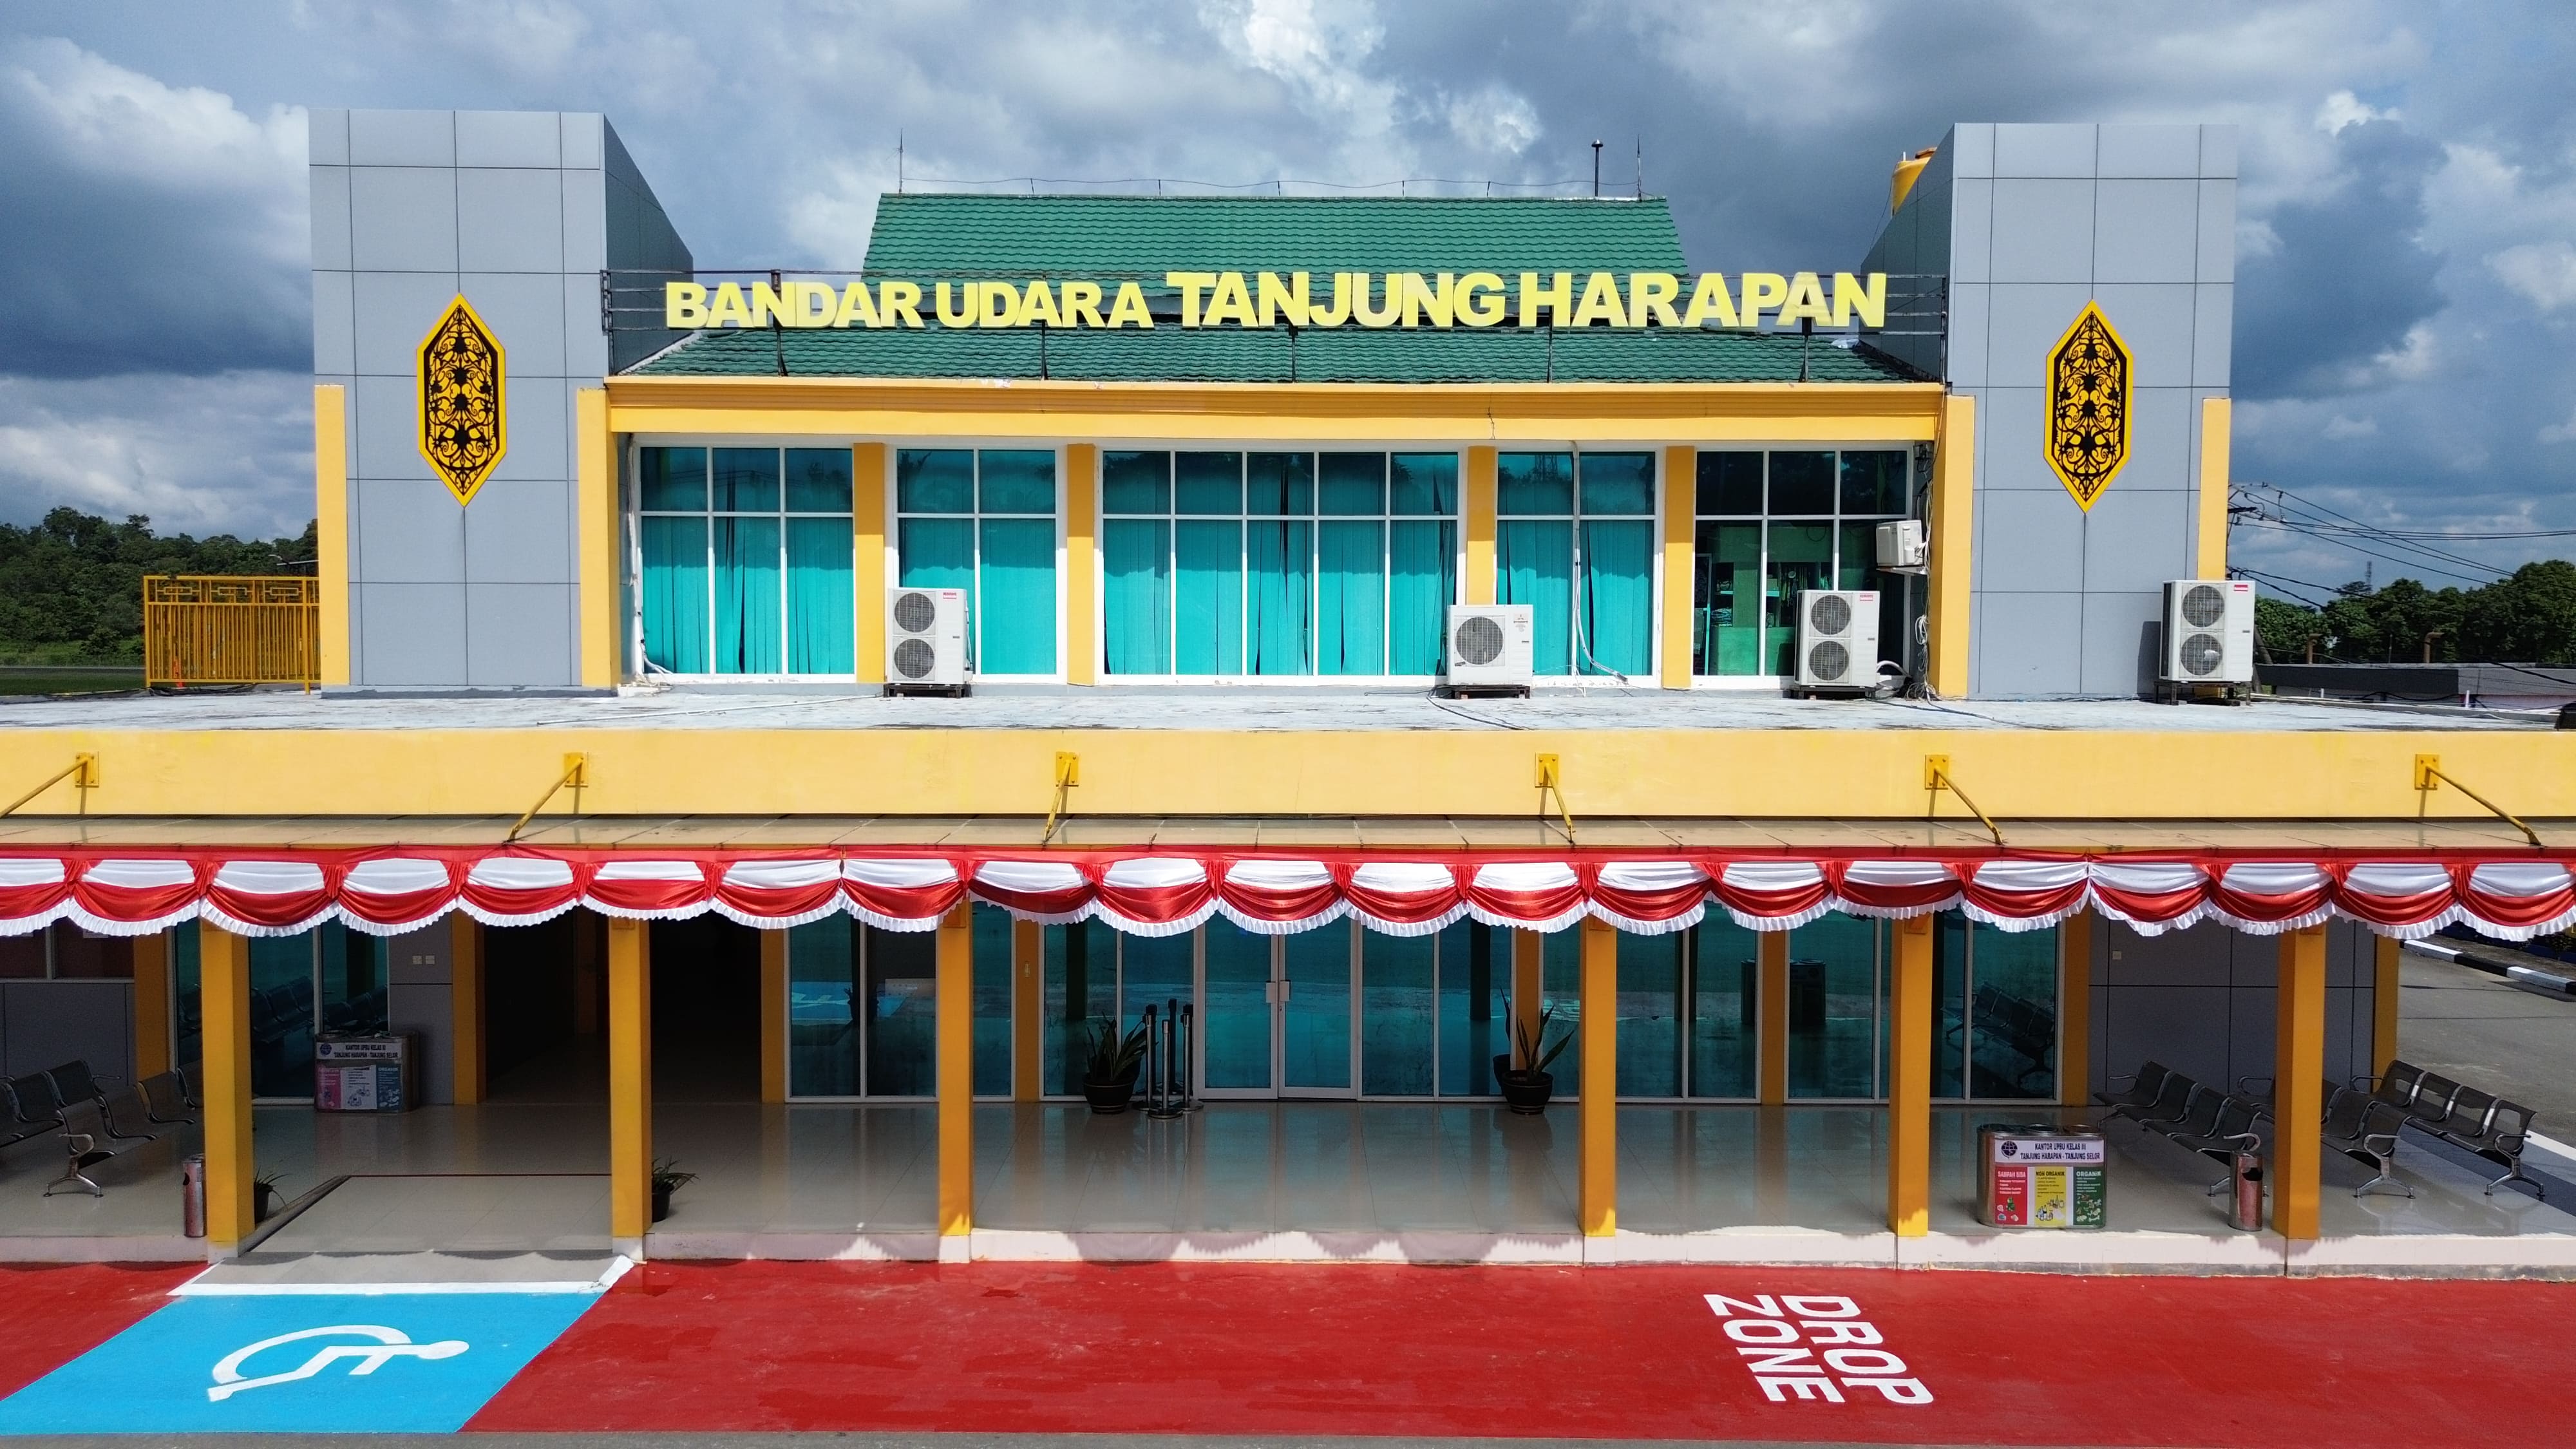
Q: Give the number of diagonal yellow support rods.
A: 6